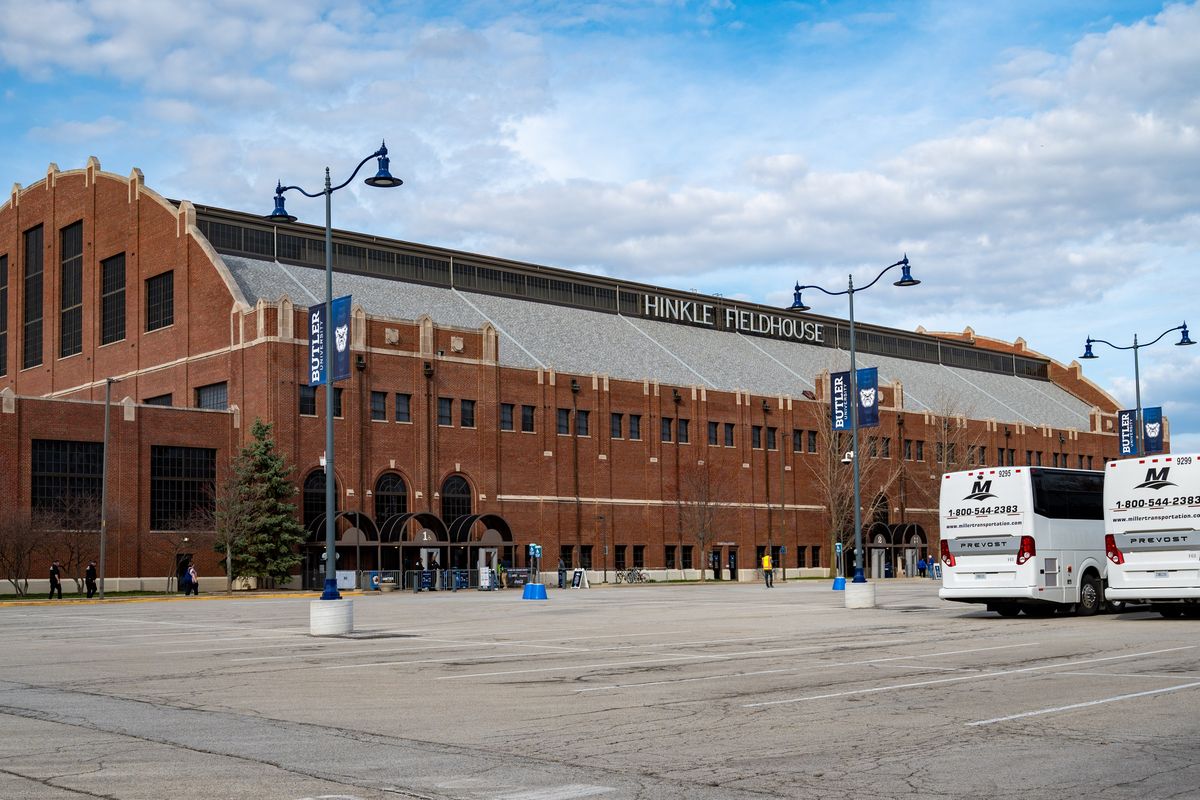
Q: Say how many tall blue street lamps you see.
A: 3